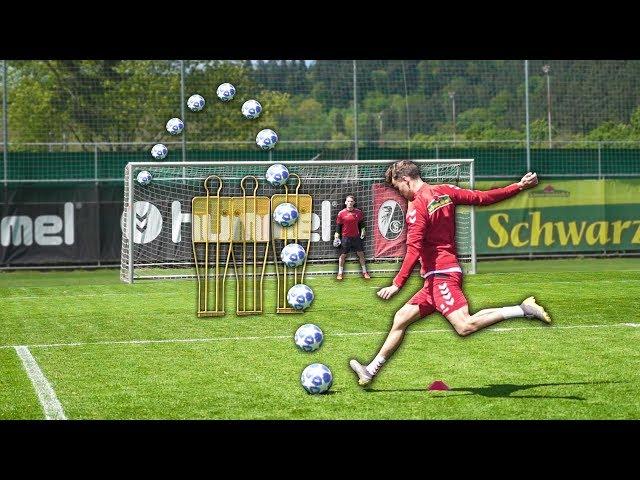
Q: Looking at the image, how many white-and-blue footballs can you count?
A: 13